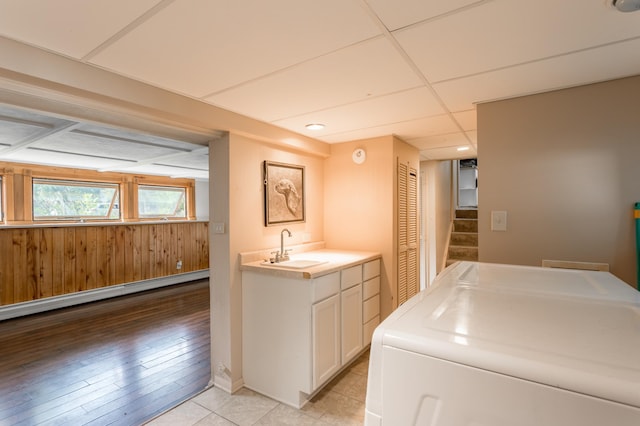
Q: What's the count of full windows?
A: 2